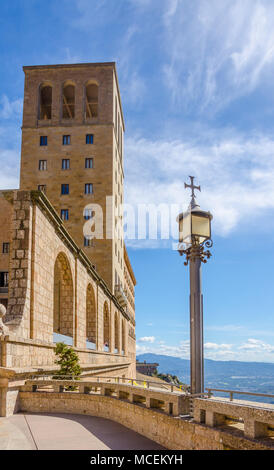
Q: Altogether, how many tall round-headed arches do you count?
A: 8